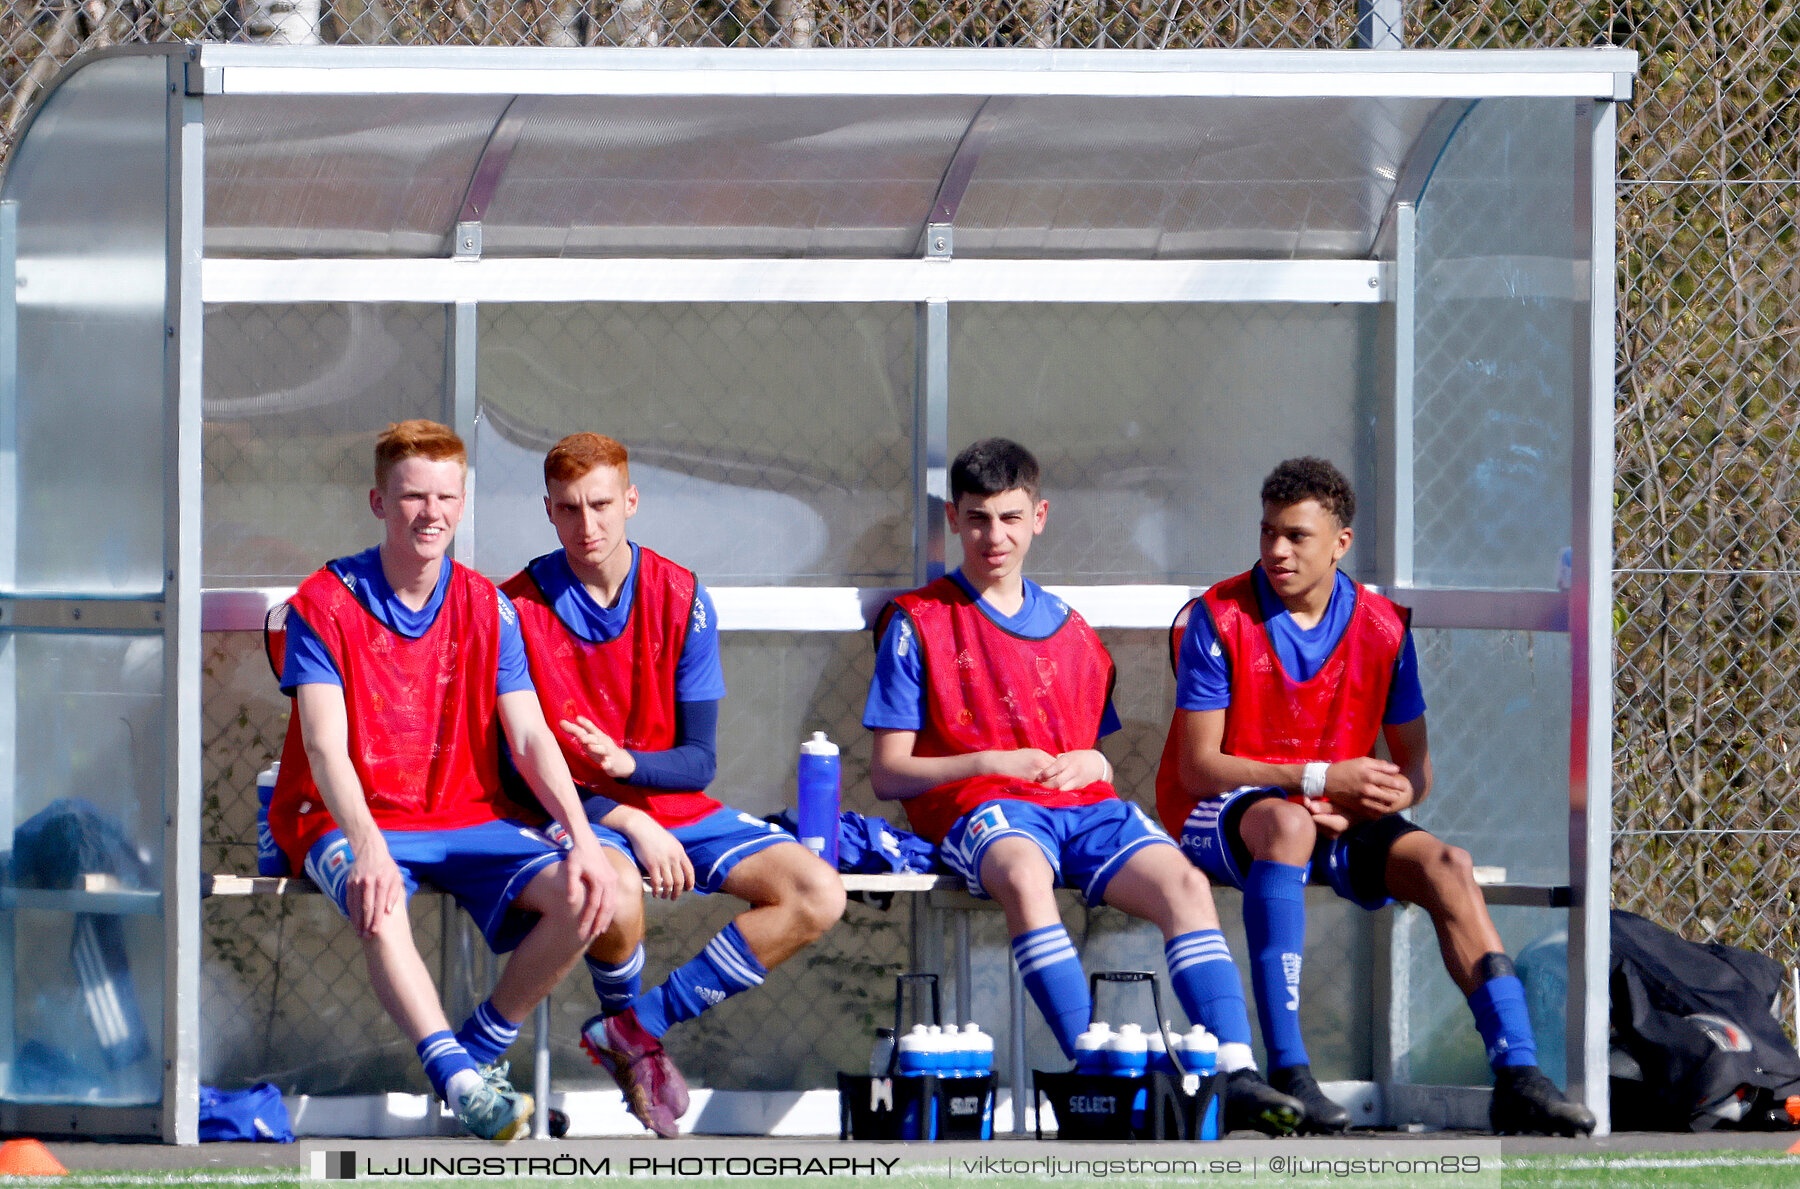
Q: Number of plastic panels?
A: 13